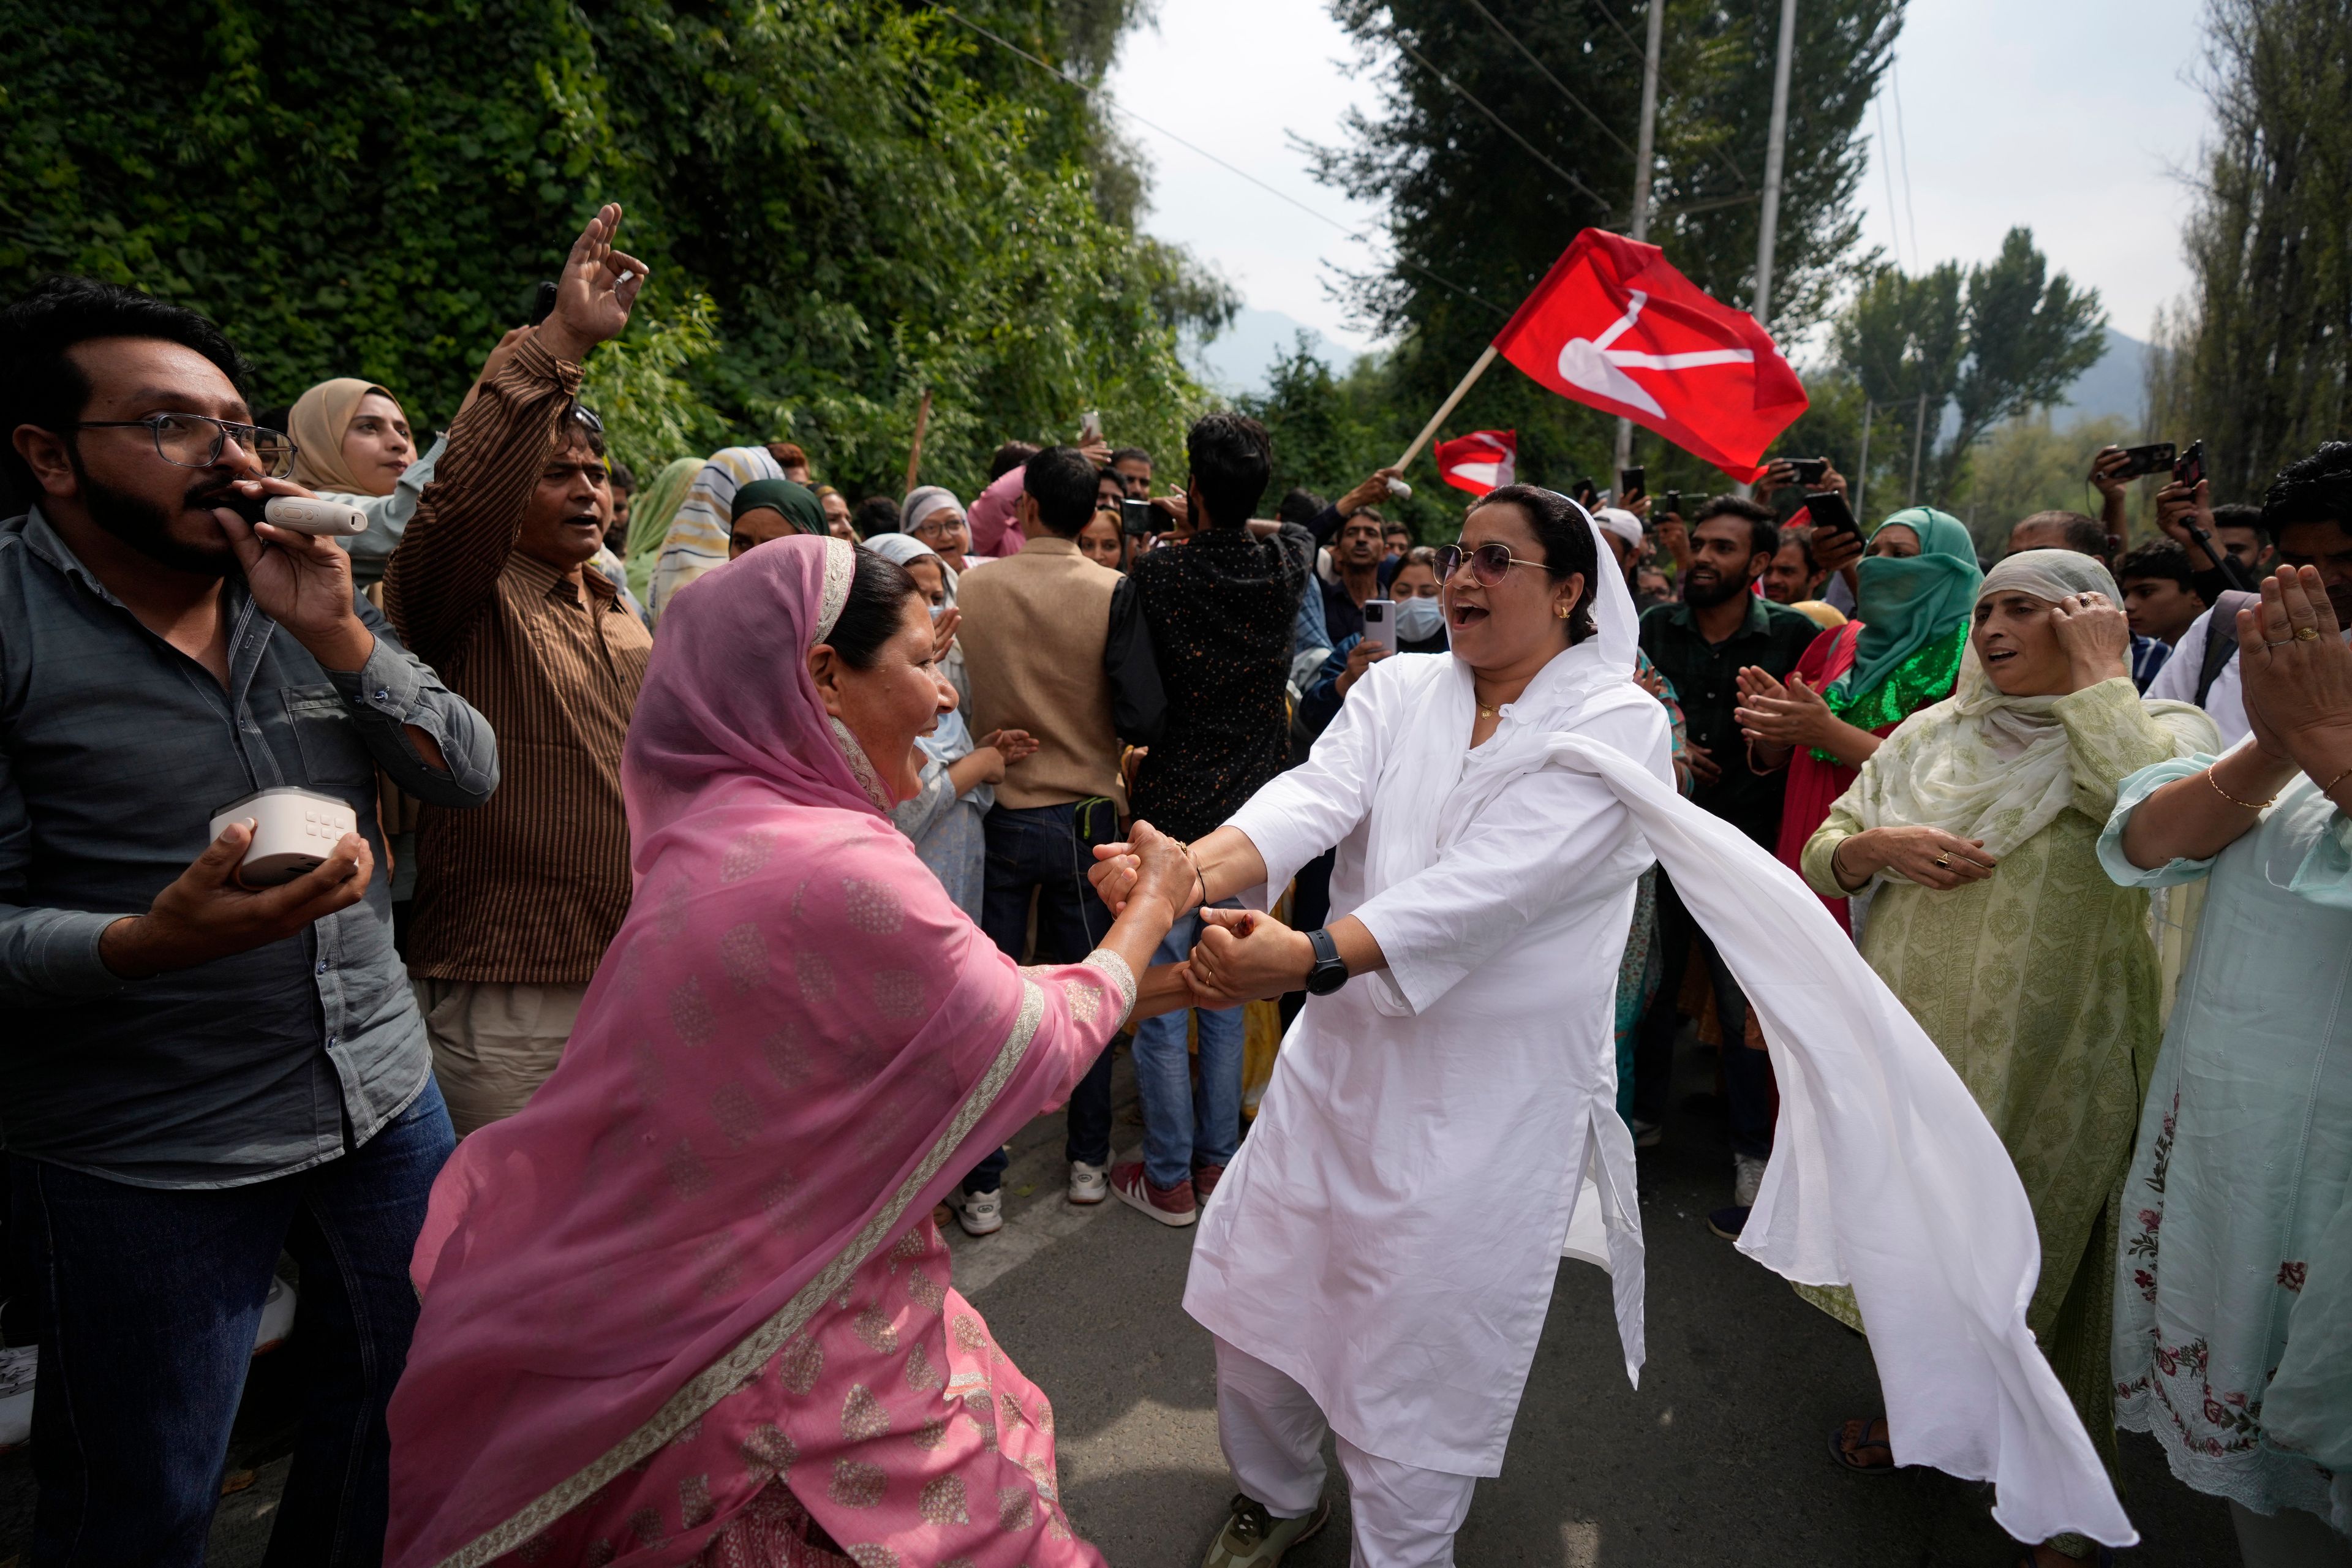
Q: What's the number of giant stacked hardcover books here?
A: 0